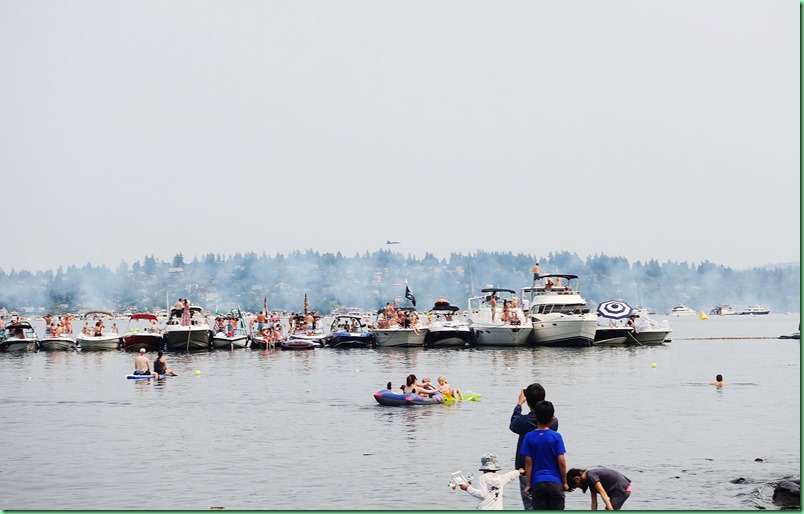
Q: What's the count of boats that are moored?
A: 15